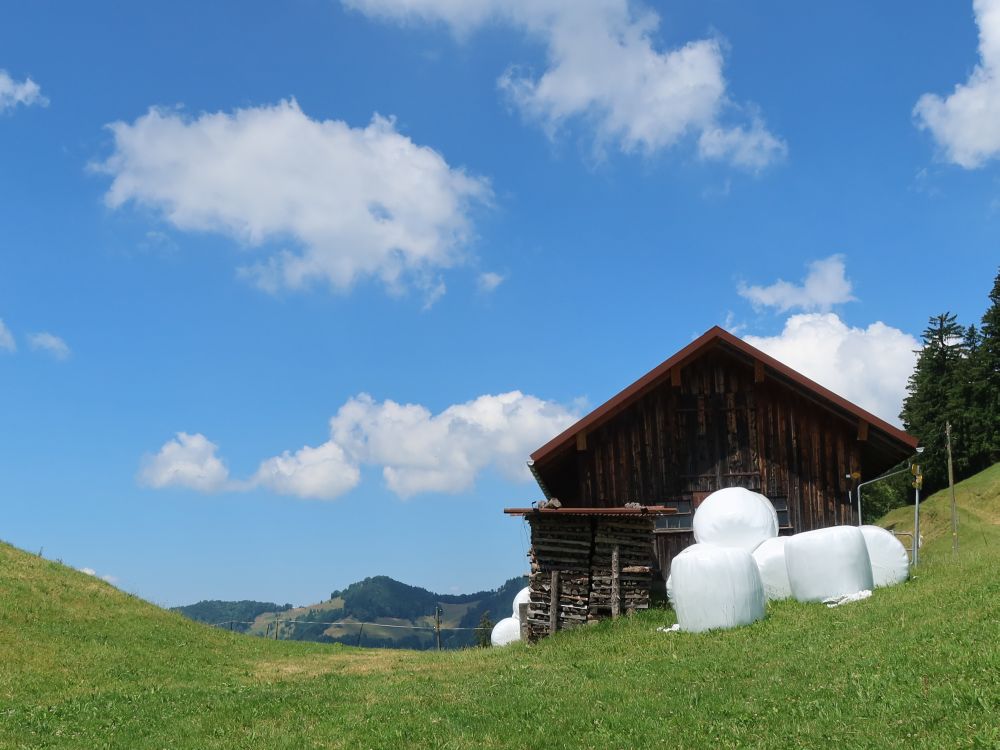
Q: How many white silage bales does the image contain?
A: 7